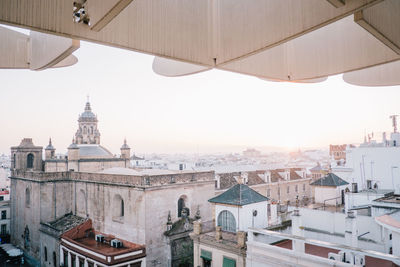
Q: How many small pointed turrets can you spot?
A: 3